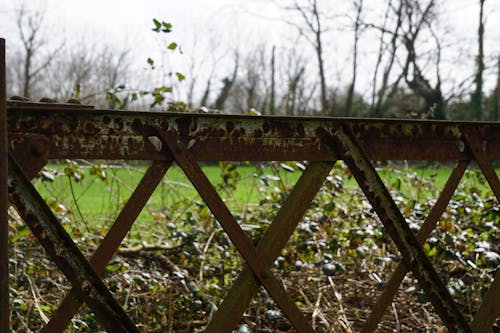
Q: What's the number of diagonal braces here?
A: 8